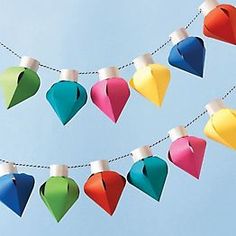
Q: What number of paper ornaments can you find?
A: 12